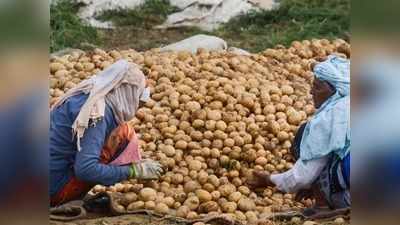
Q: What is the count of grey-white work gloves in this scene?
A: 1